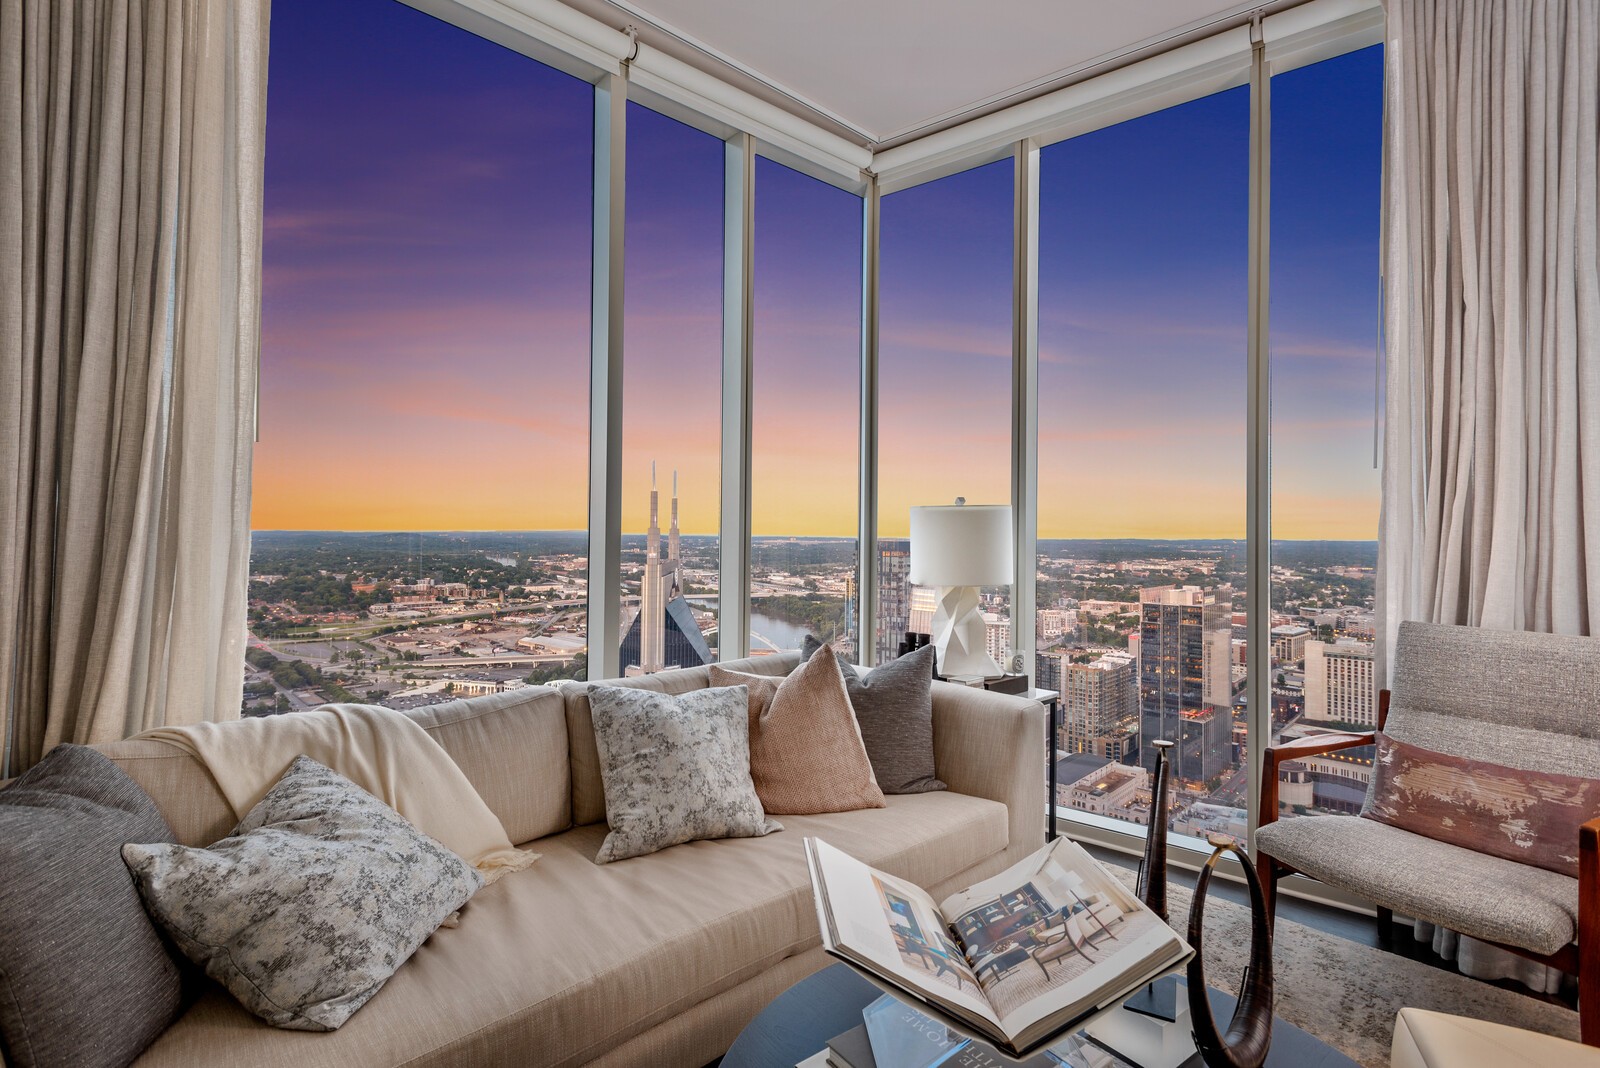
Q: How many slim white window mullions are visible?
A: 5